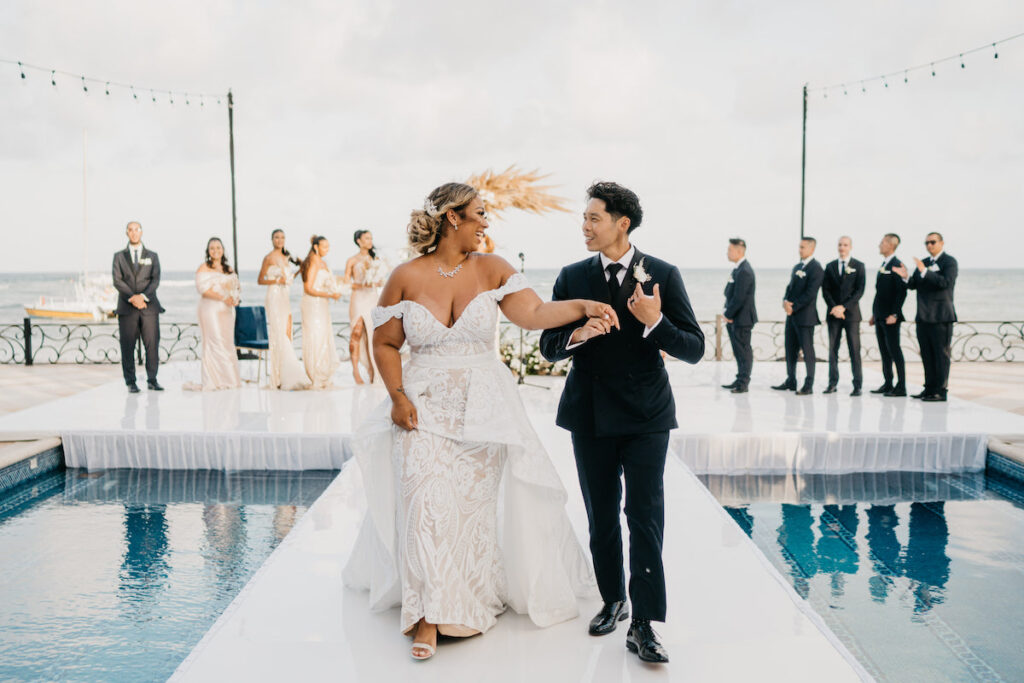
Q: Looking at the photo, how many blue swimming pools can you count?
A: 2